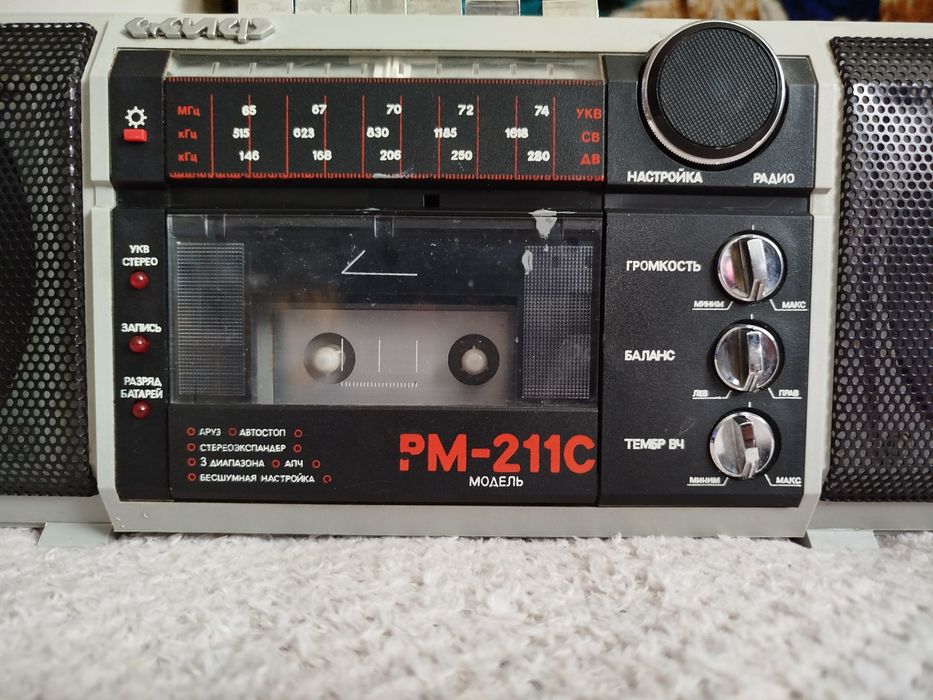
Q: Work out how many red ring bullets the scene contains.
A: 10